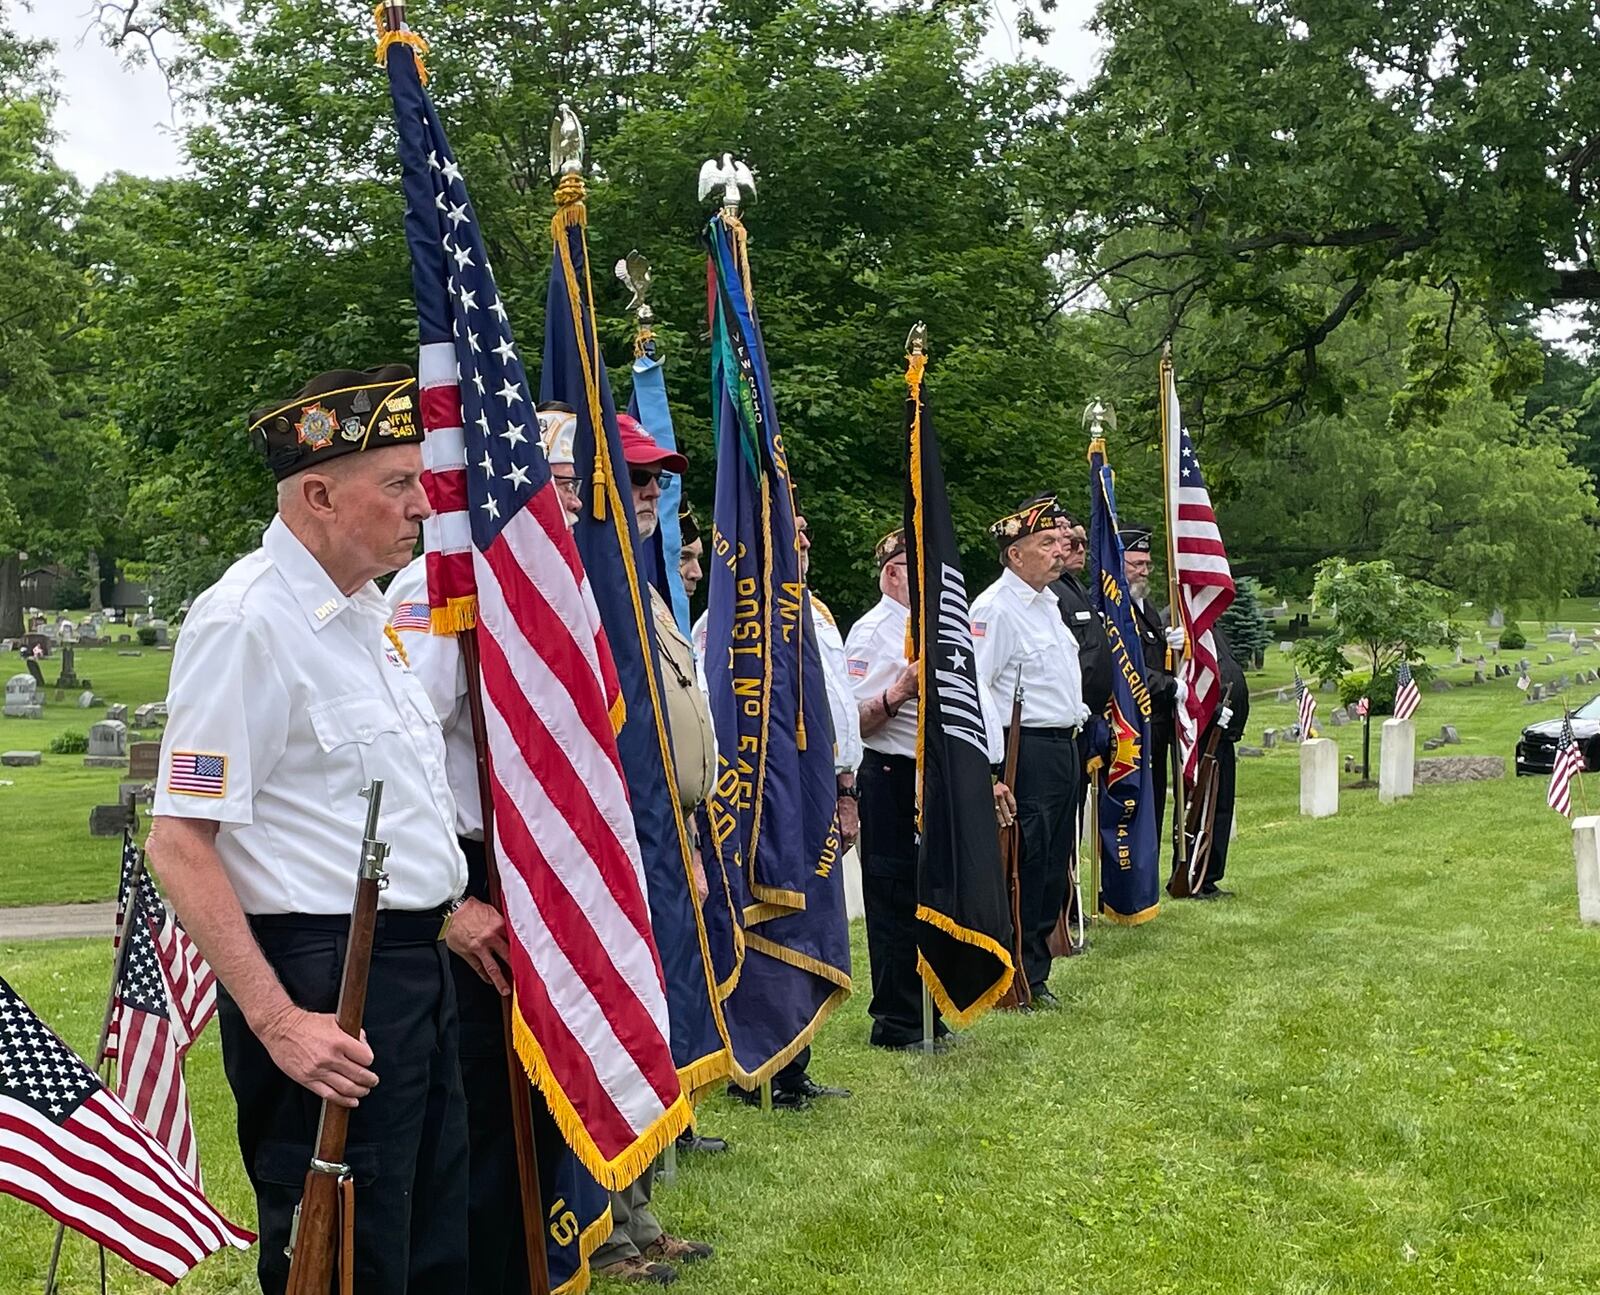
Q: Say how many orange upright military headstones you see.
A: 0